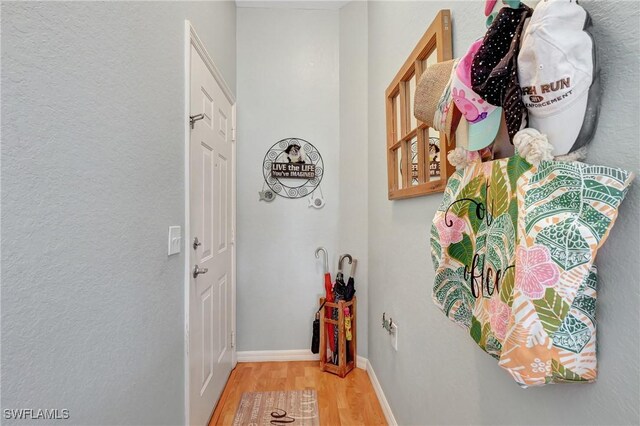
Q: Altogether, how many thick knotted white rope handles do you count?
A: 2